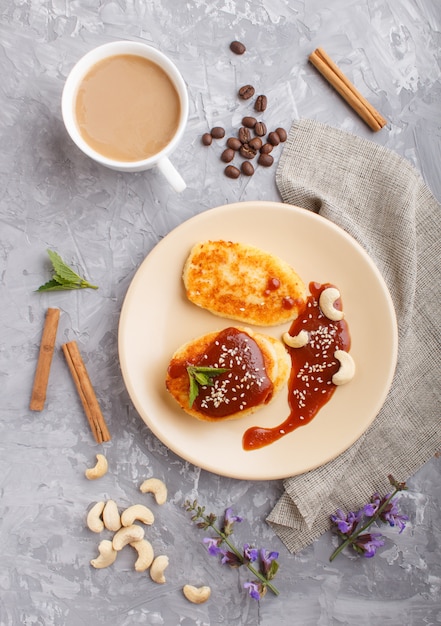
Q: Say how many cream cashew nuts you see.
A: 13